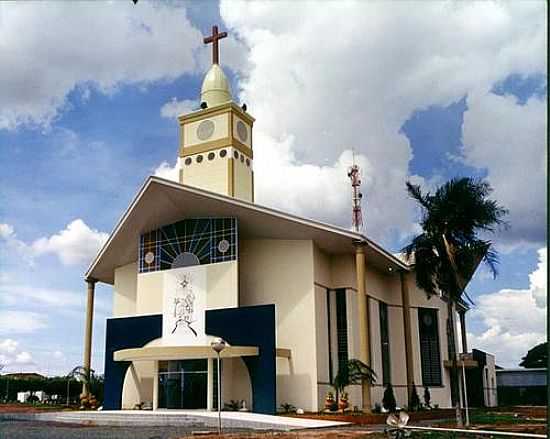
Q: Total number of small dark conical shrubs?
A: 3